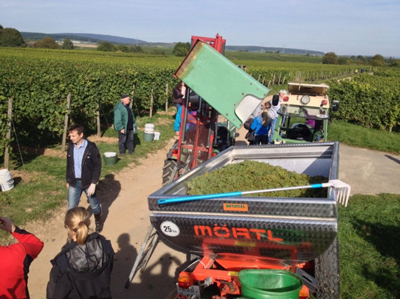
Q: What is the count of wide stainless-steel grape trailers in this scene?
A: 1